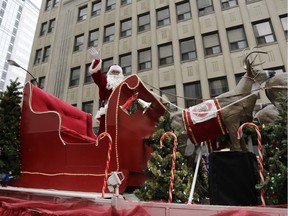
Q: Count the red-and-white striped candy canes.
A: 3